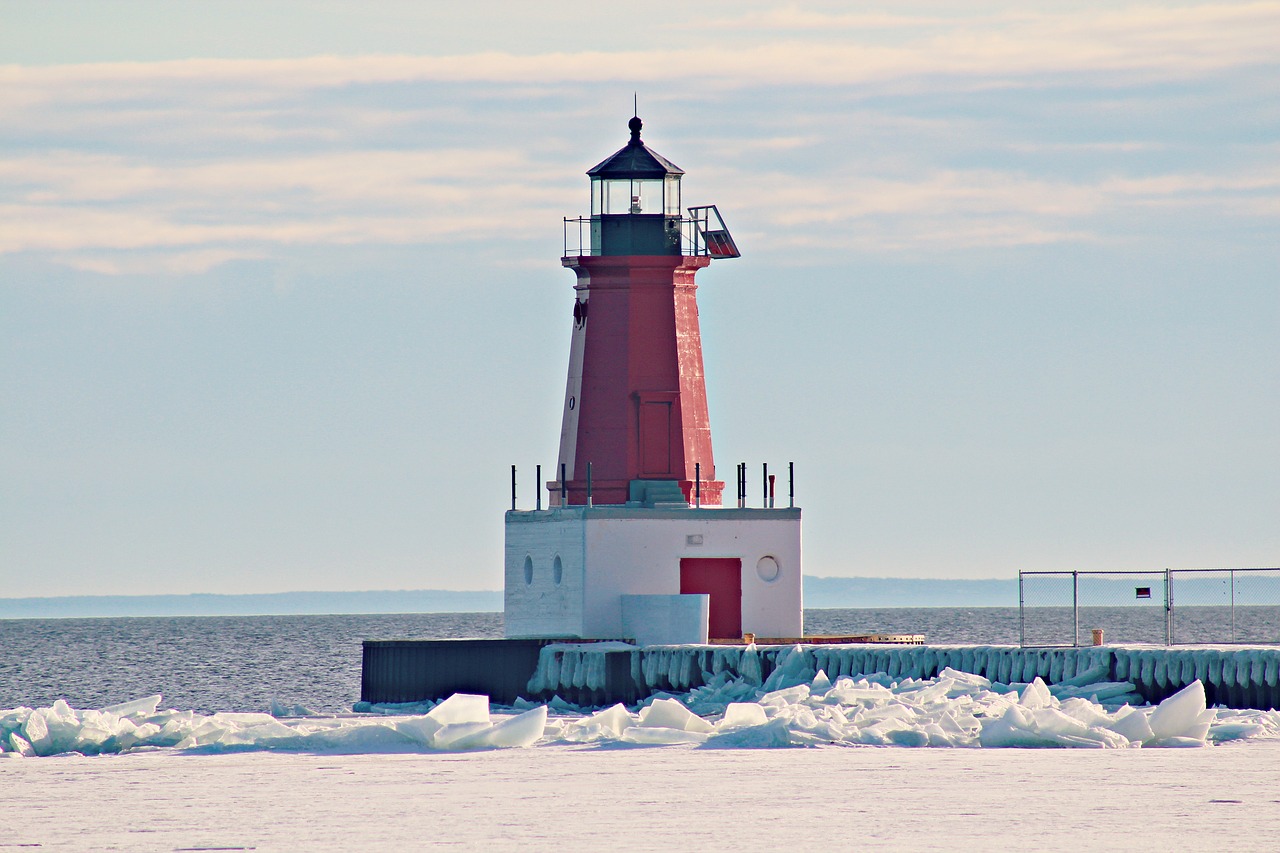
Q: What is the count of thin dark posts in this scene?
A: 9